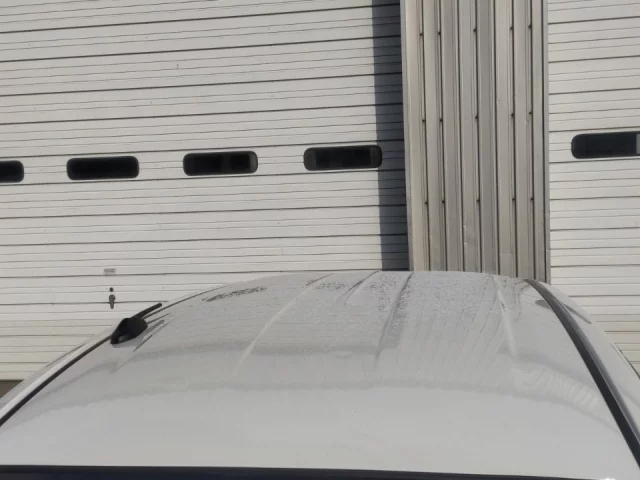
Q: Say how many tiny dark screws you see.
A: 15